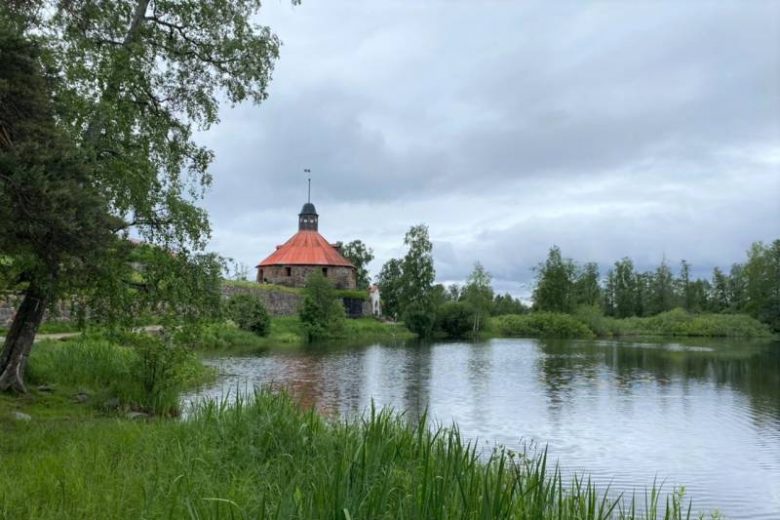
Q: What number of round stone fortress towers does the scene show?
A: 1